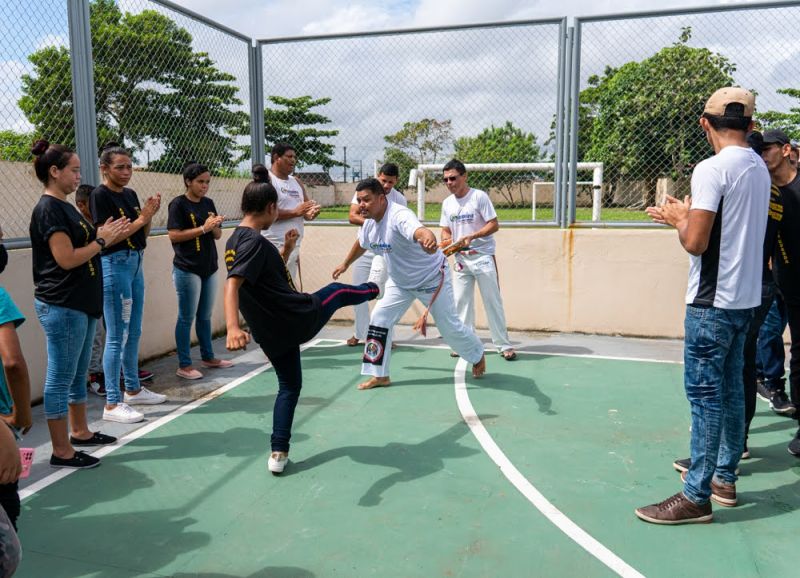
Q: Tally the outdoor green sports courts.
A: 1